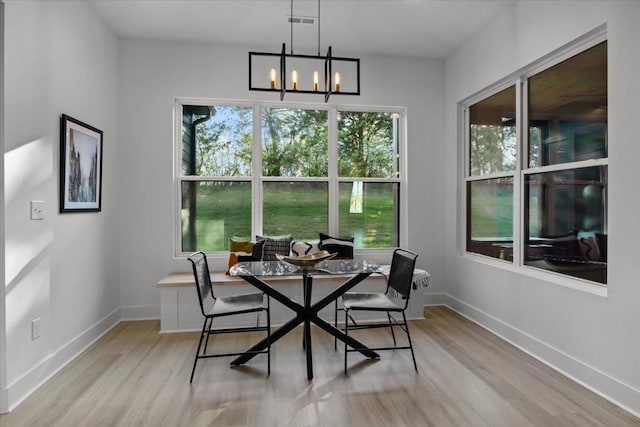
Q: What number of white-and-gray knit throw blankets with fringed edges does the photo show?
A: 1